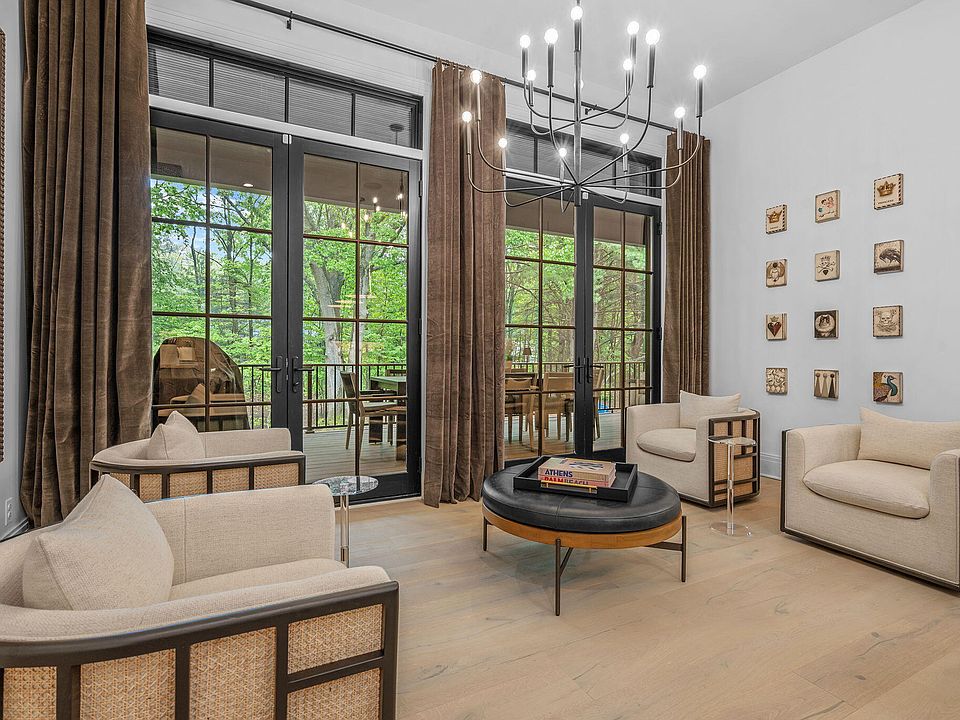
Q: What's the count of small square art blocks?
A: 12